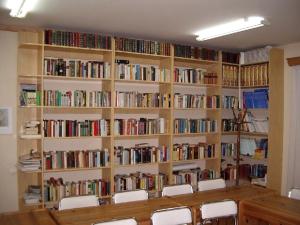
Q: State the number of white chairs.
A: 8